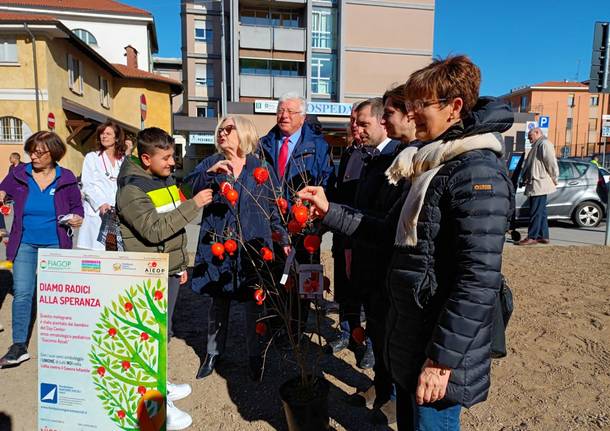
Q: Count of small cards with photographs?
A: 1